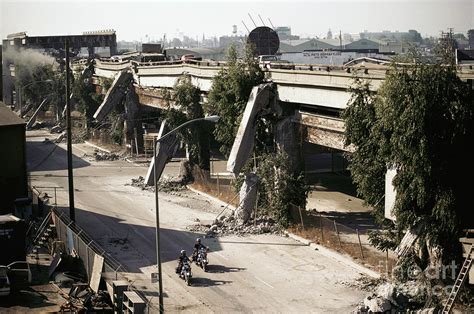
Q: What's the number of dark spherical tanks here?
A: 1